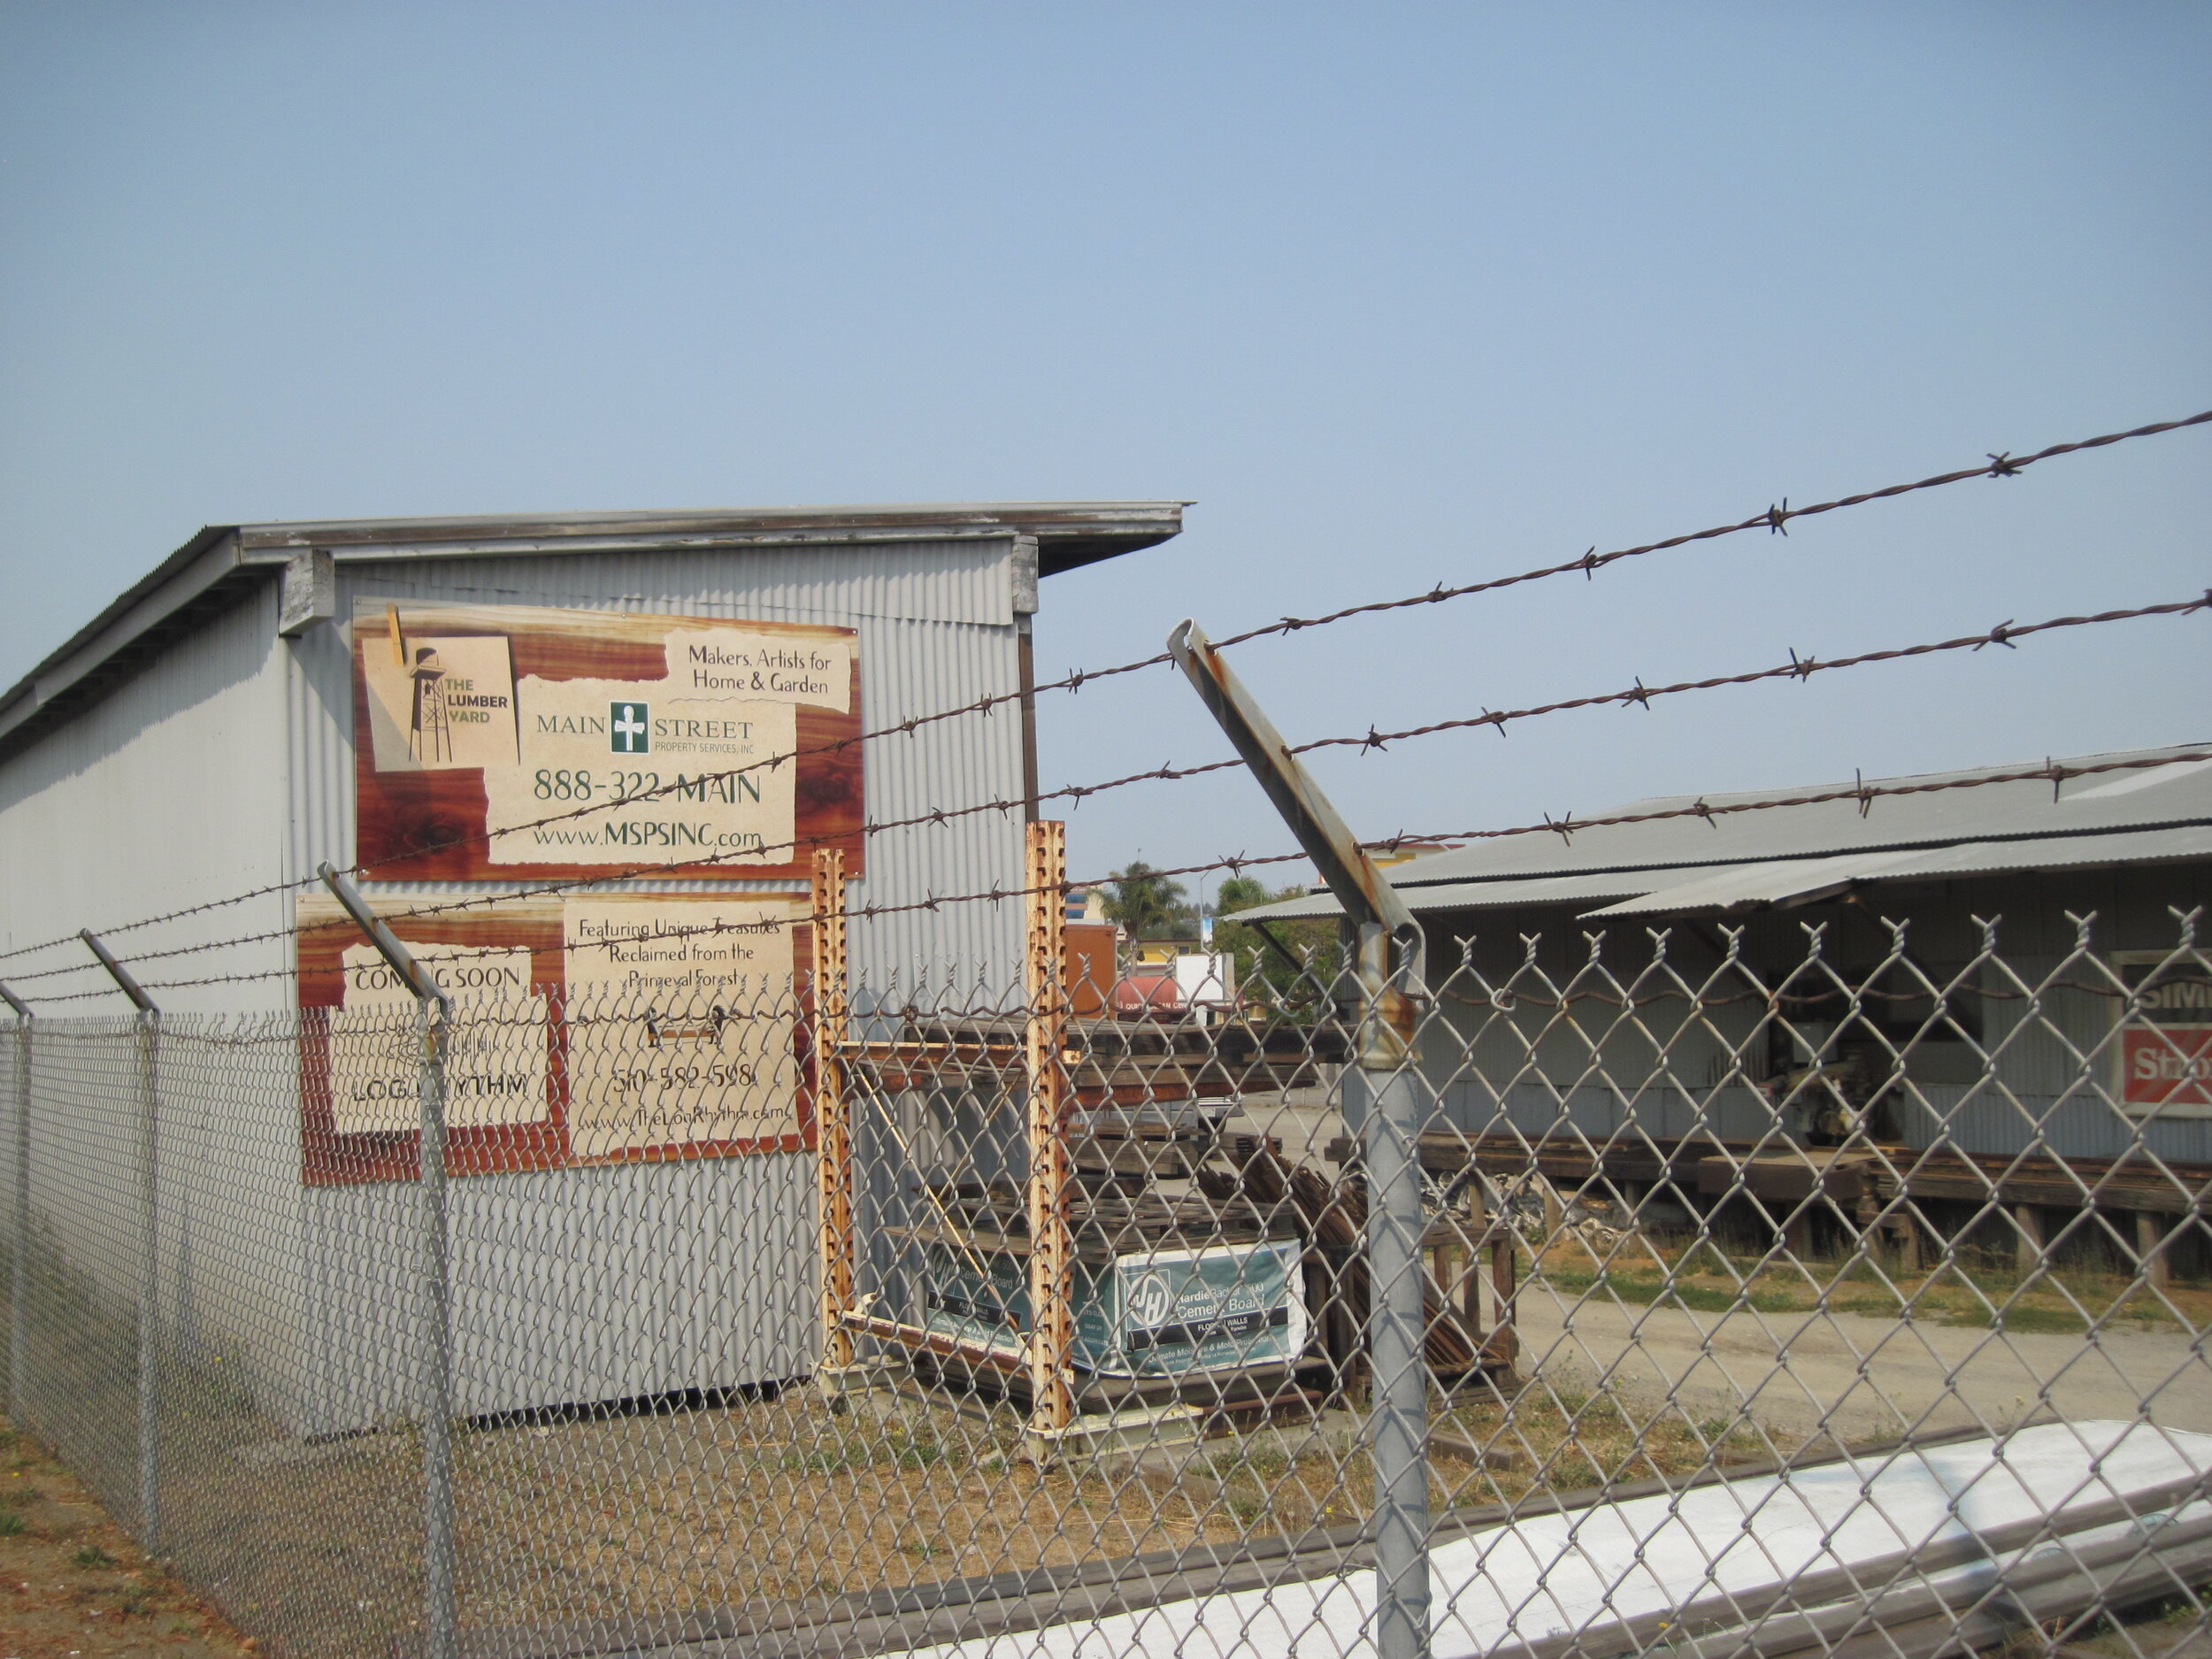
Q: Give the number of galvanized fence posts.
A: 4